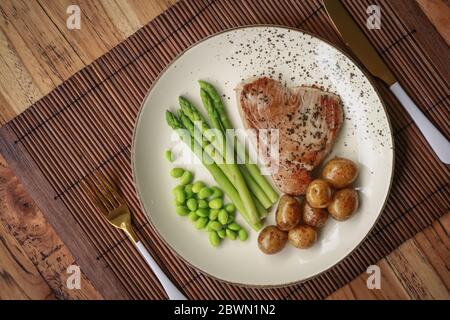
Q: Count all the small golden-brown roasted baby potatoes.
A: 7